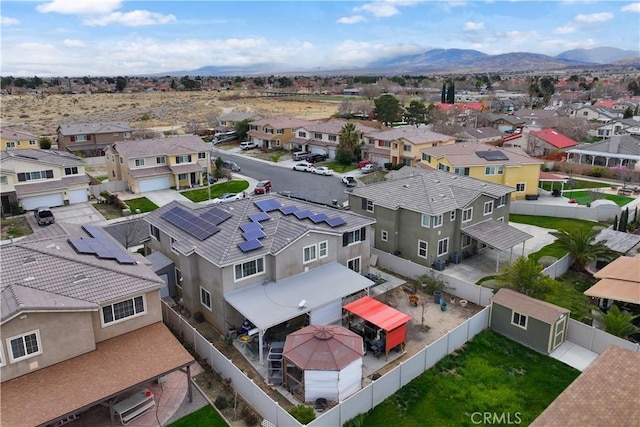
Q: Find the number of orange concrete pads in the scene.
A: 0